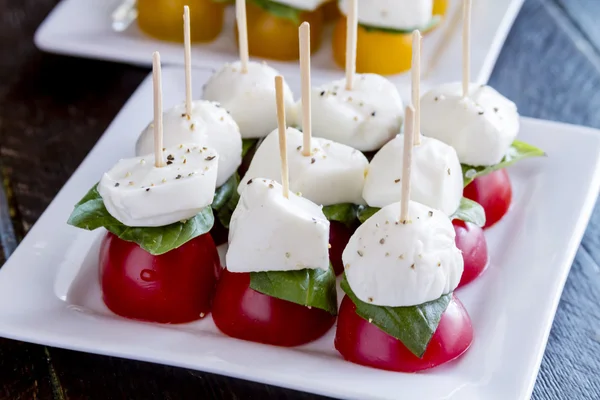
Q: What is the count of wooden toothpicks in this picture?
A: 9